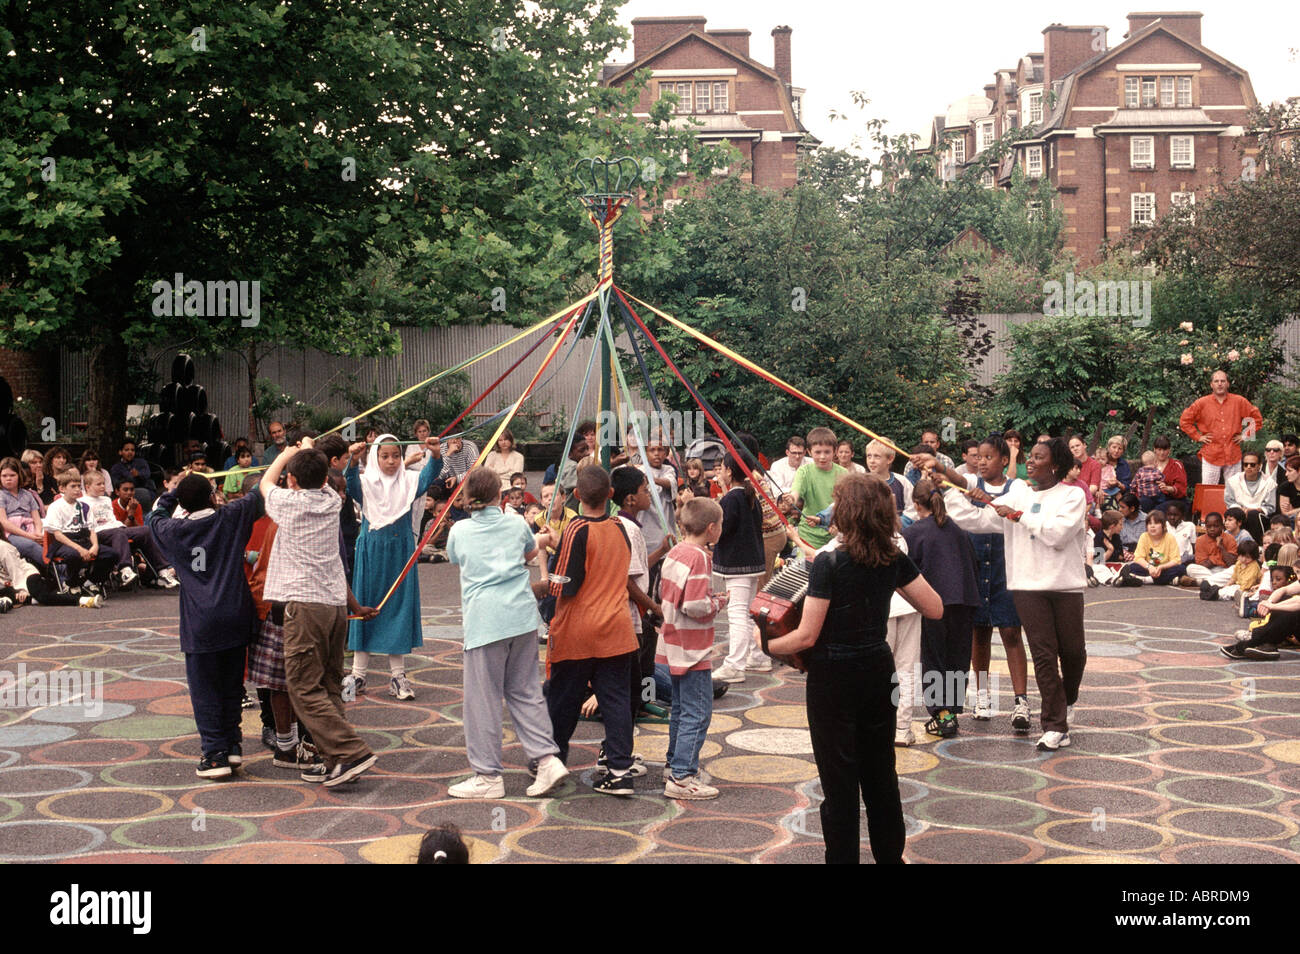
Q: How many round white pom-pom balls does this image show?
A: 0